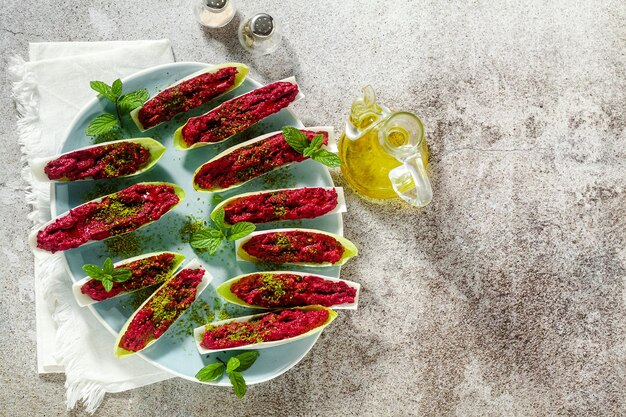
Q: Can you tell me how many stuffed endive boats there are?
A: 11